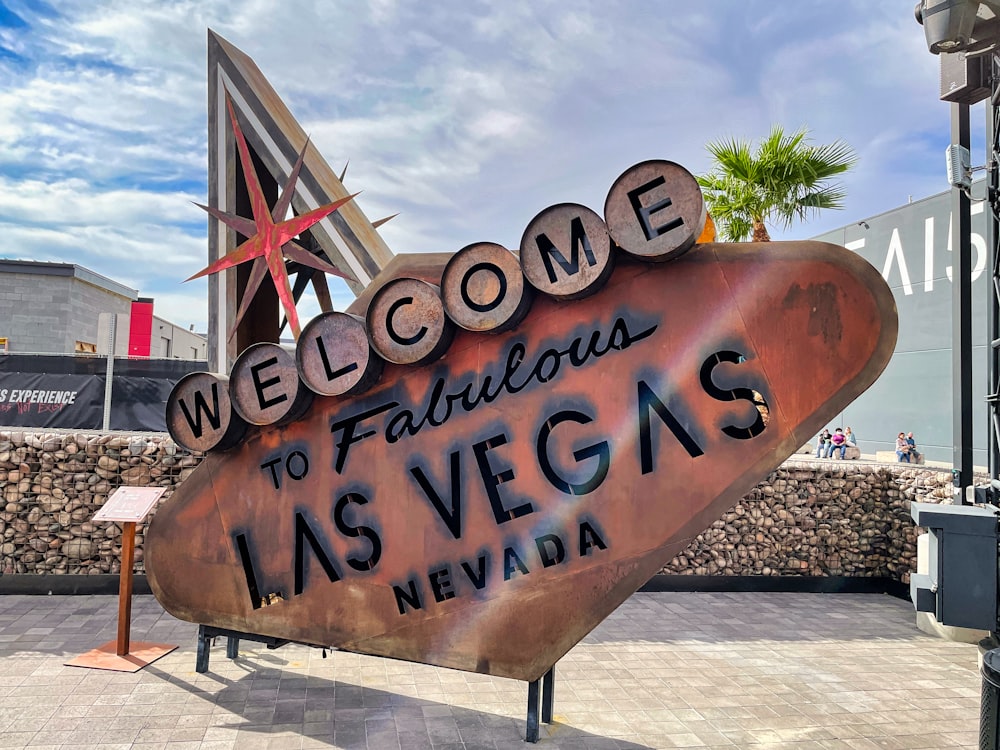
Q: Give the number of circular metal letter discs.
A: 7